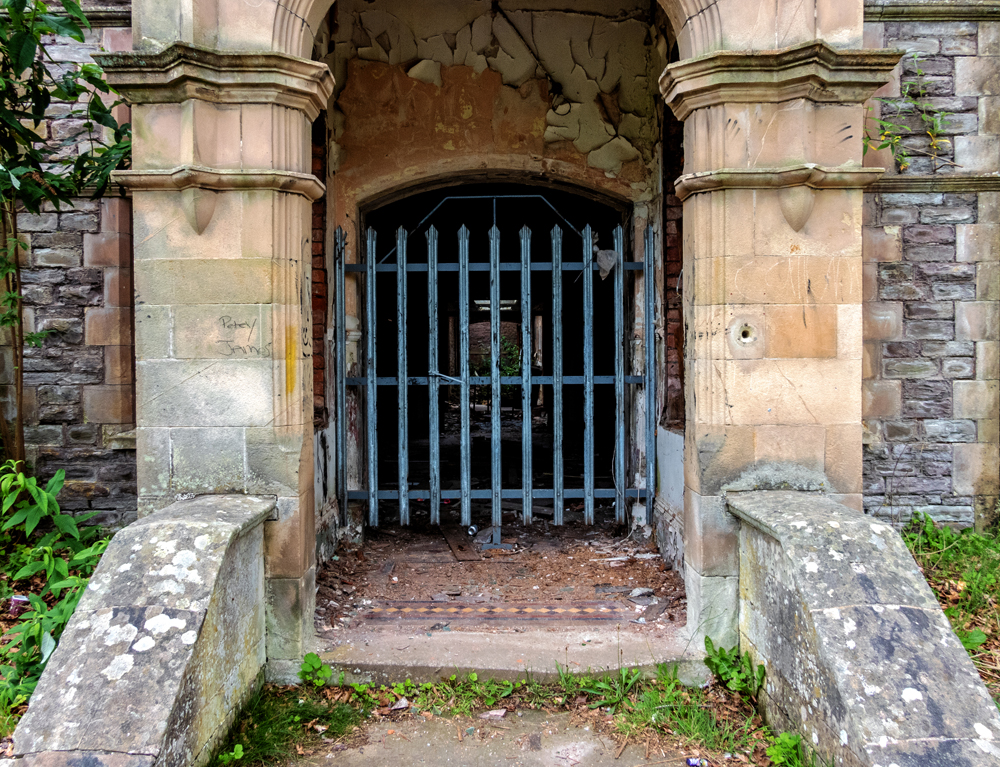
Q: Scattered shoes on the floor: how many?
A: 0